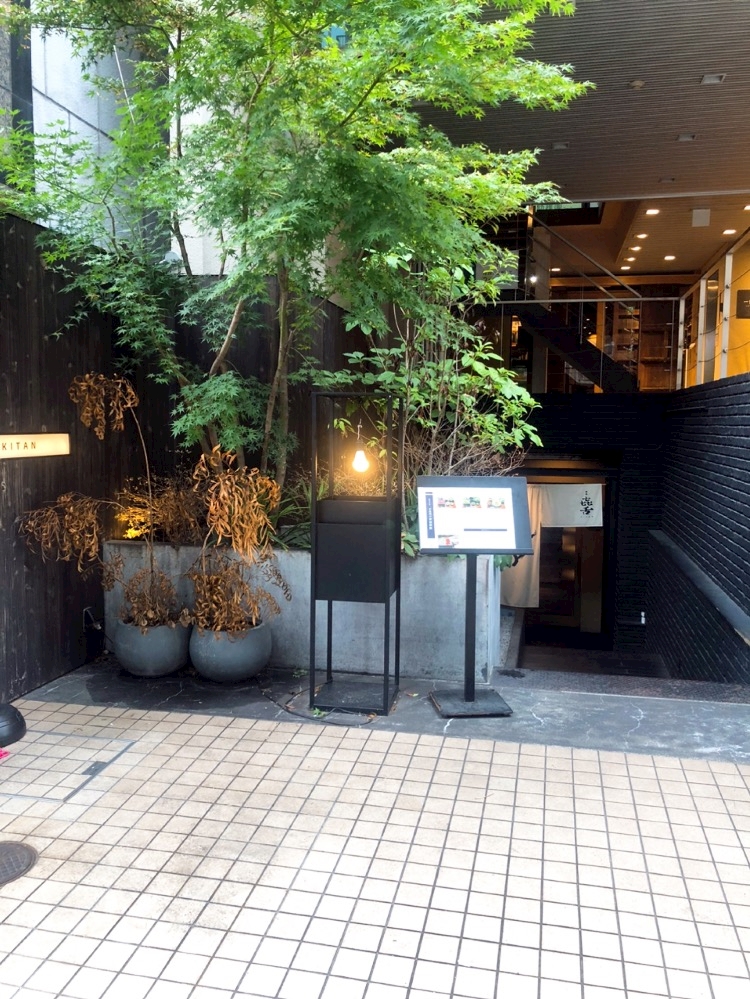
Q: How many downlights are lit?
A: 9